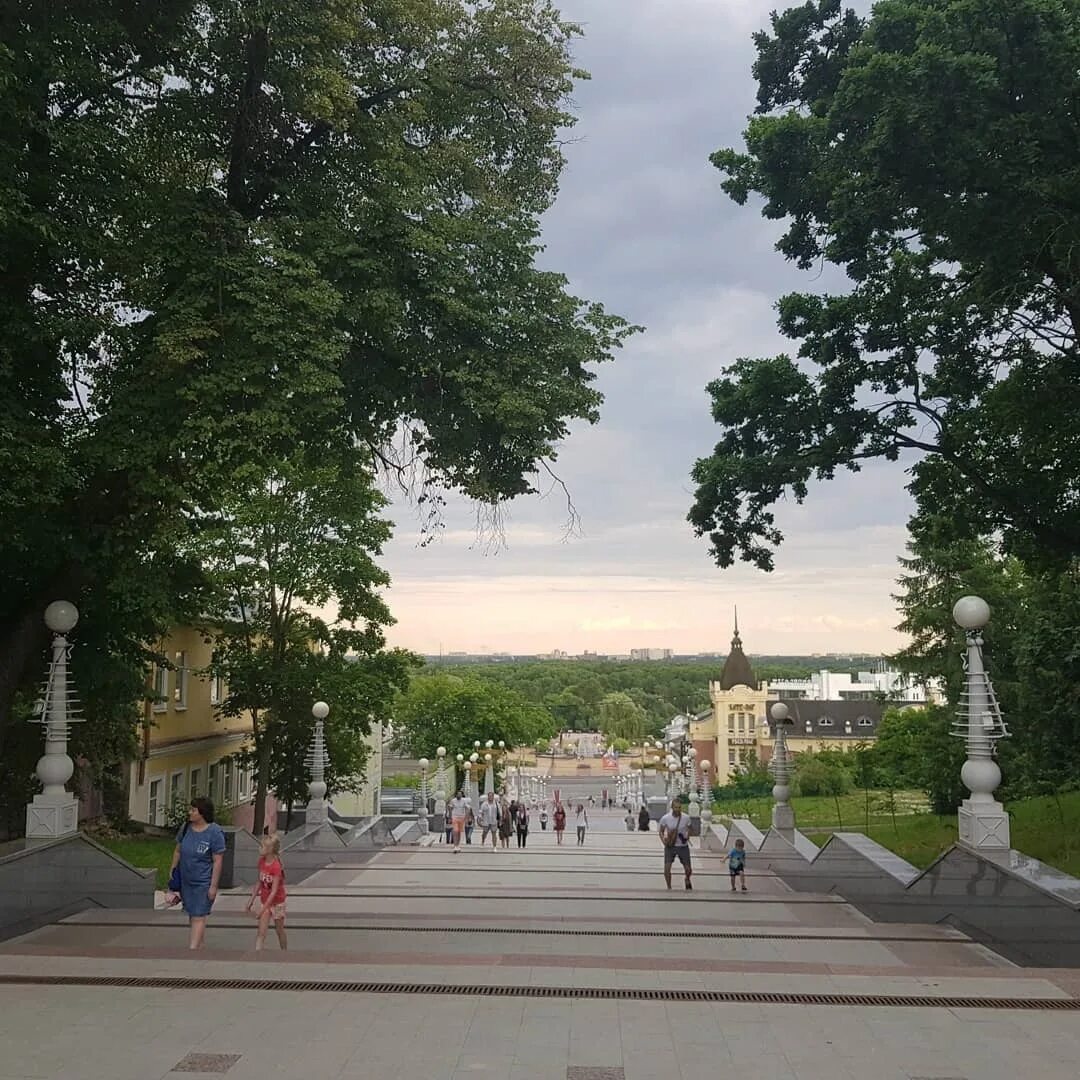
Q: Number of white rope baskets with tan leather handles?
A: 0